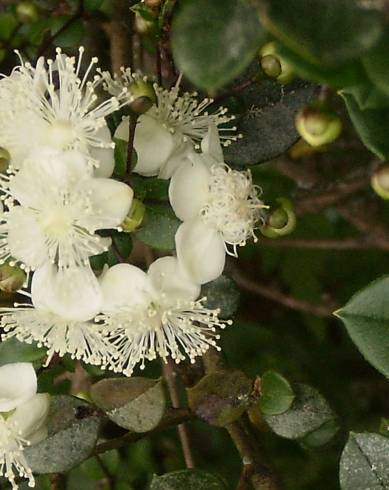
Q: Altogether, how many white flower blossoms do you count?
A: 7